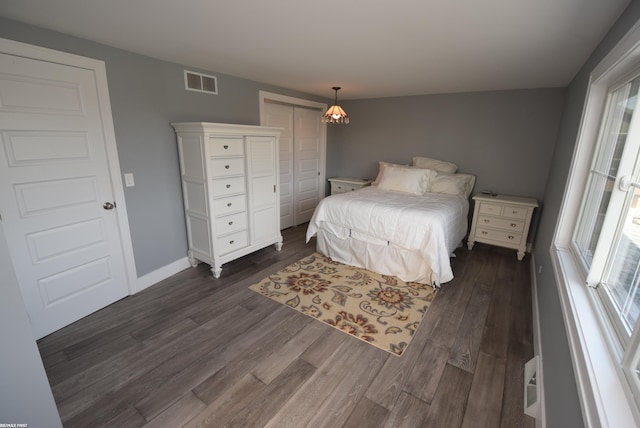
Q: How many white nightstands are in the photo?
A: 2